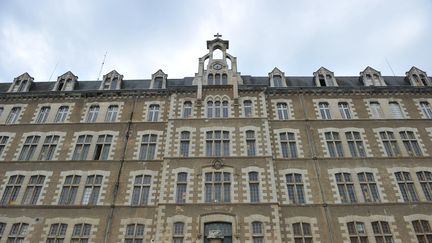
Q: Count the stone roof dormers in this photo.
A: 8